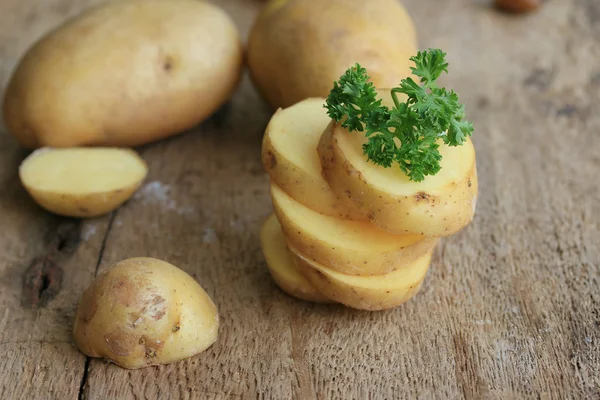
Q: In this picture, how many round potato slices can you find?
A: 5